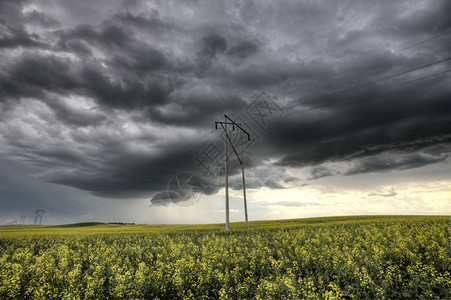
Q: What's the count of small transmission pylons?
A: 2